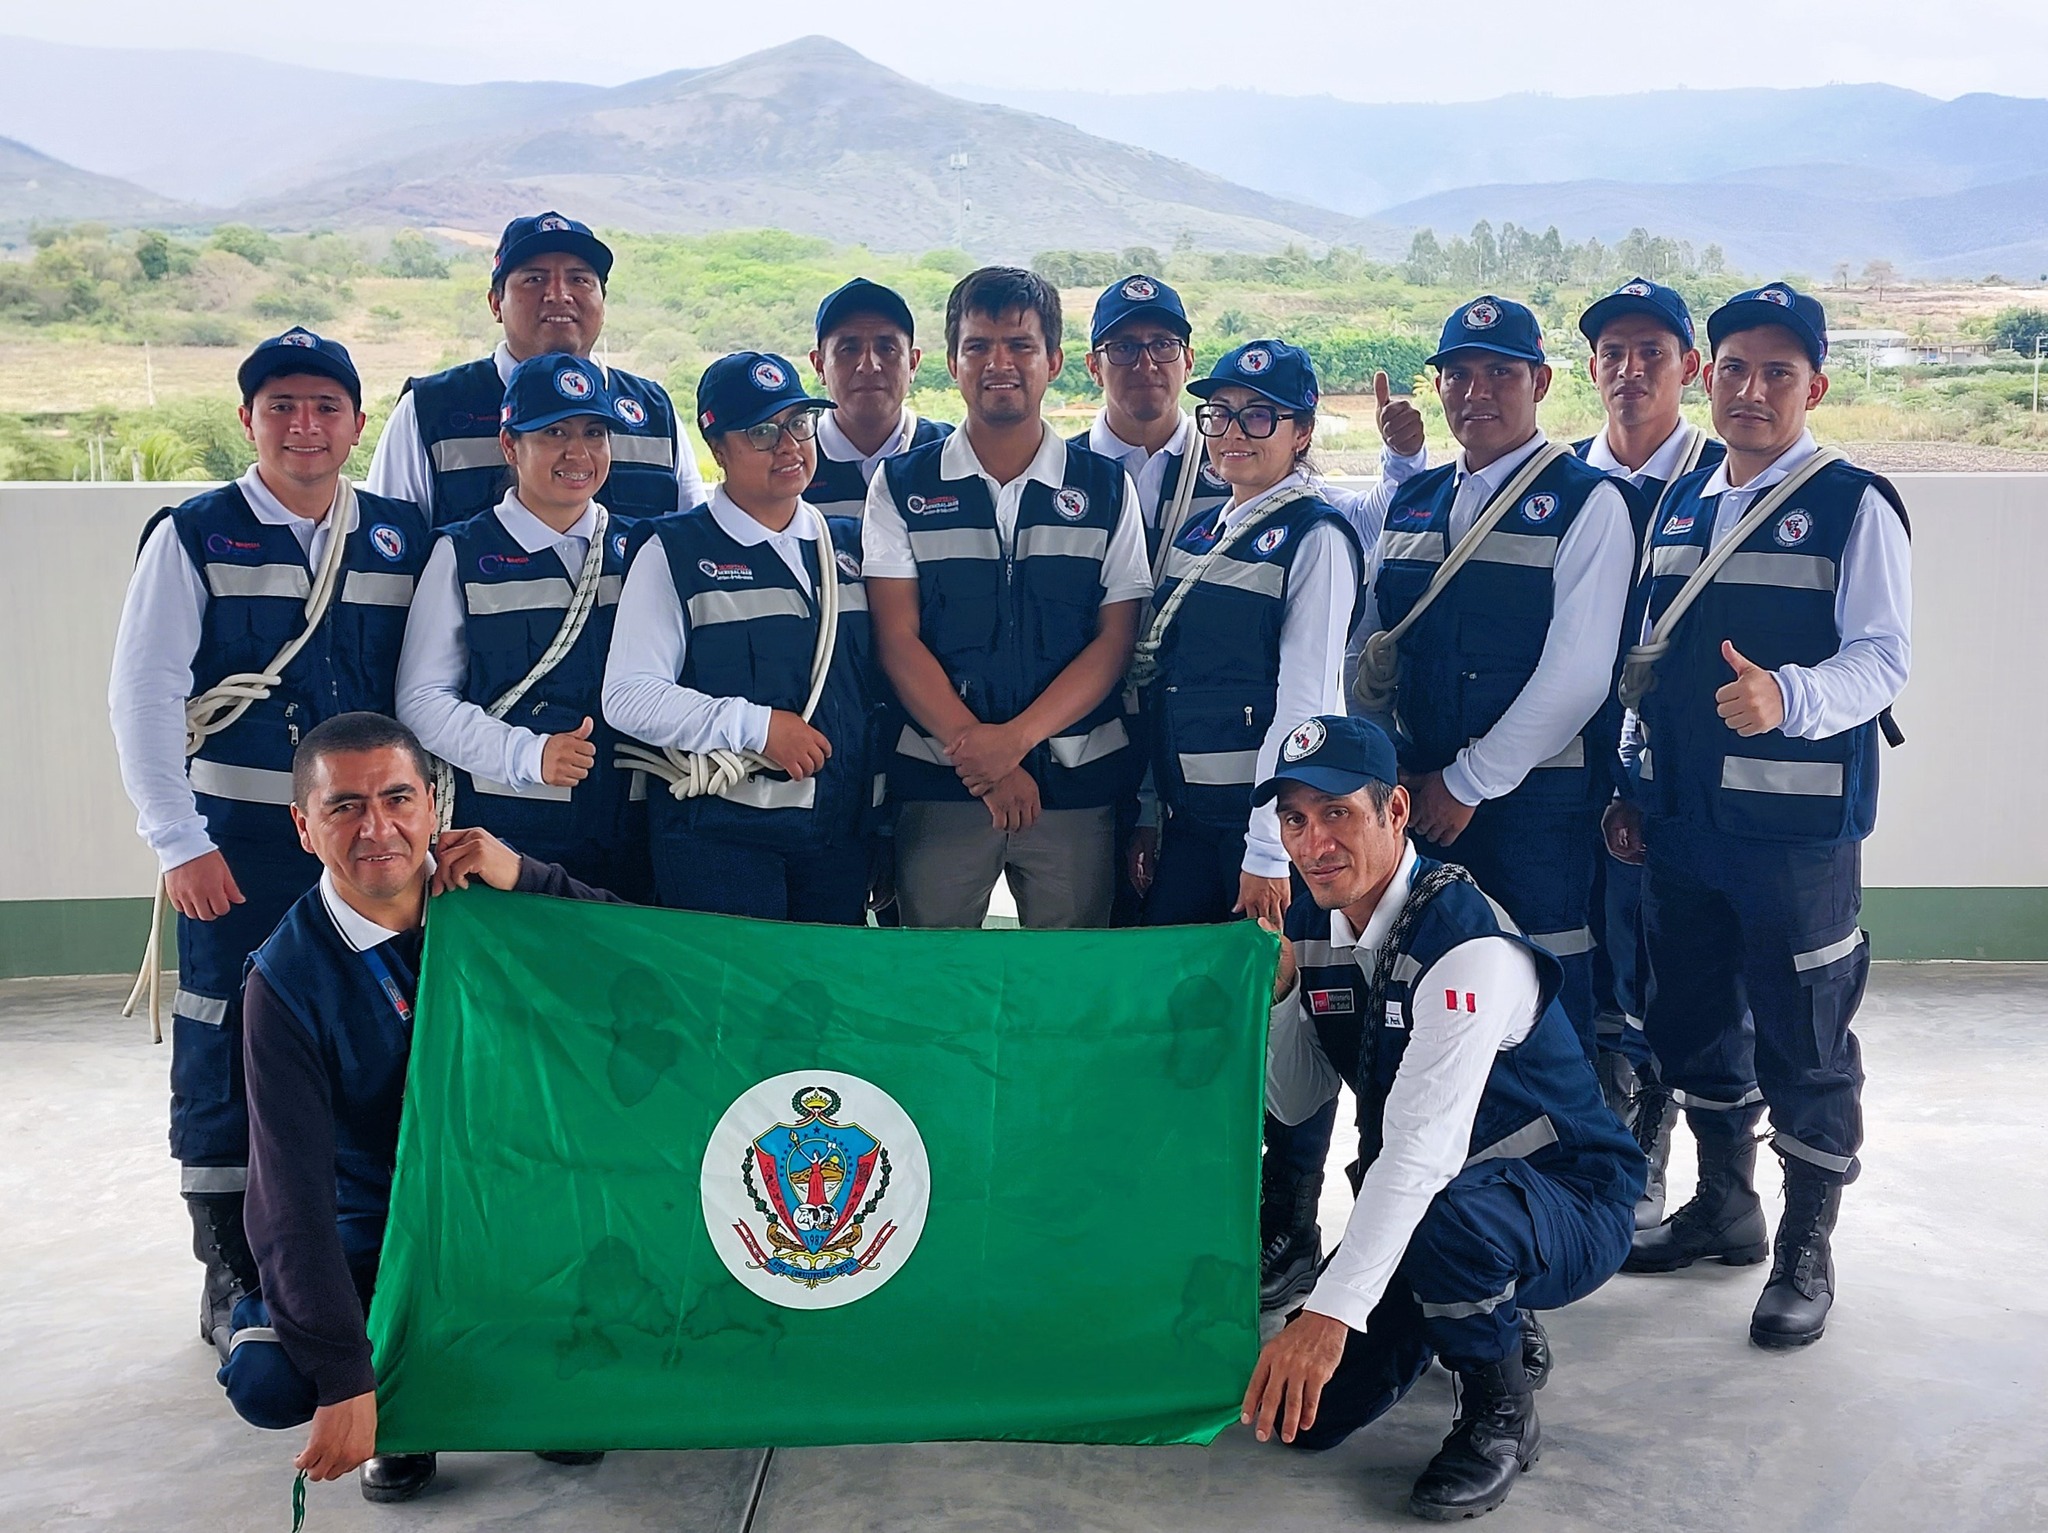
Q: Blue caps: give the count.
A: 11